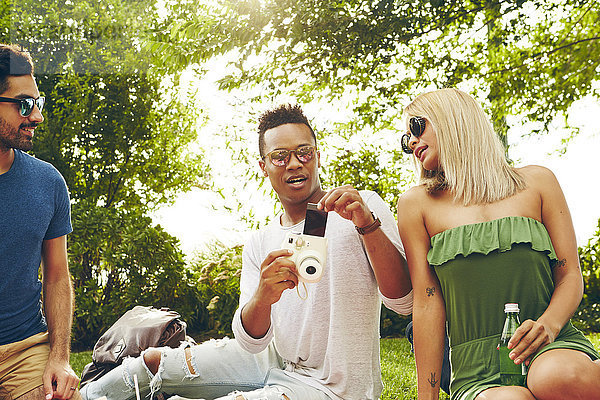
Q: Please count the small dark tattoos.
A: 3